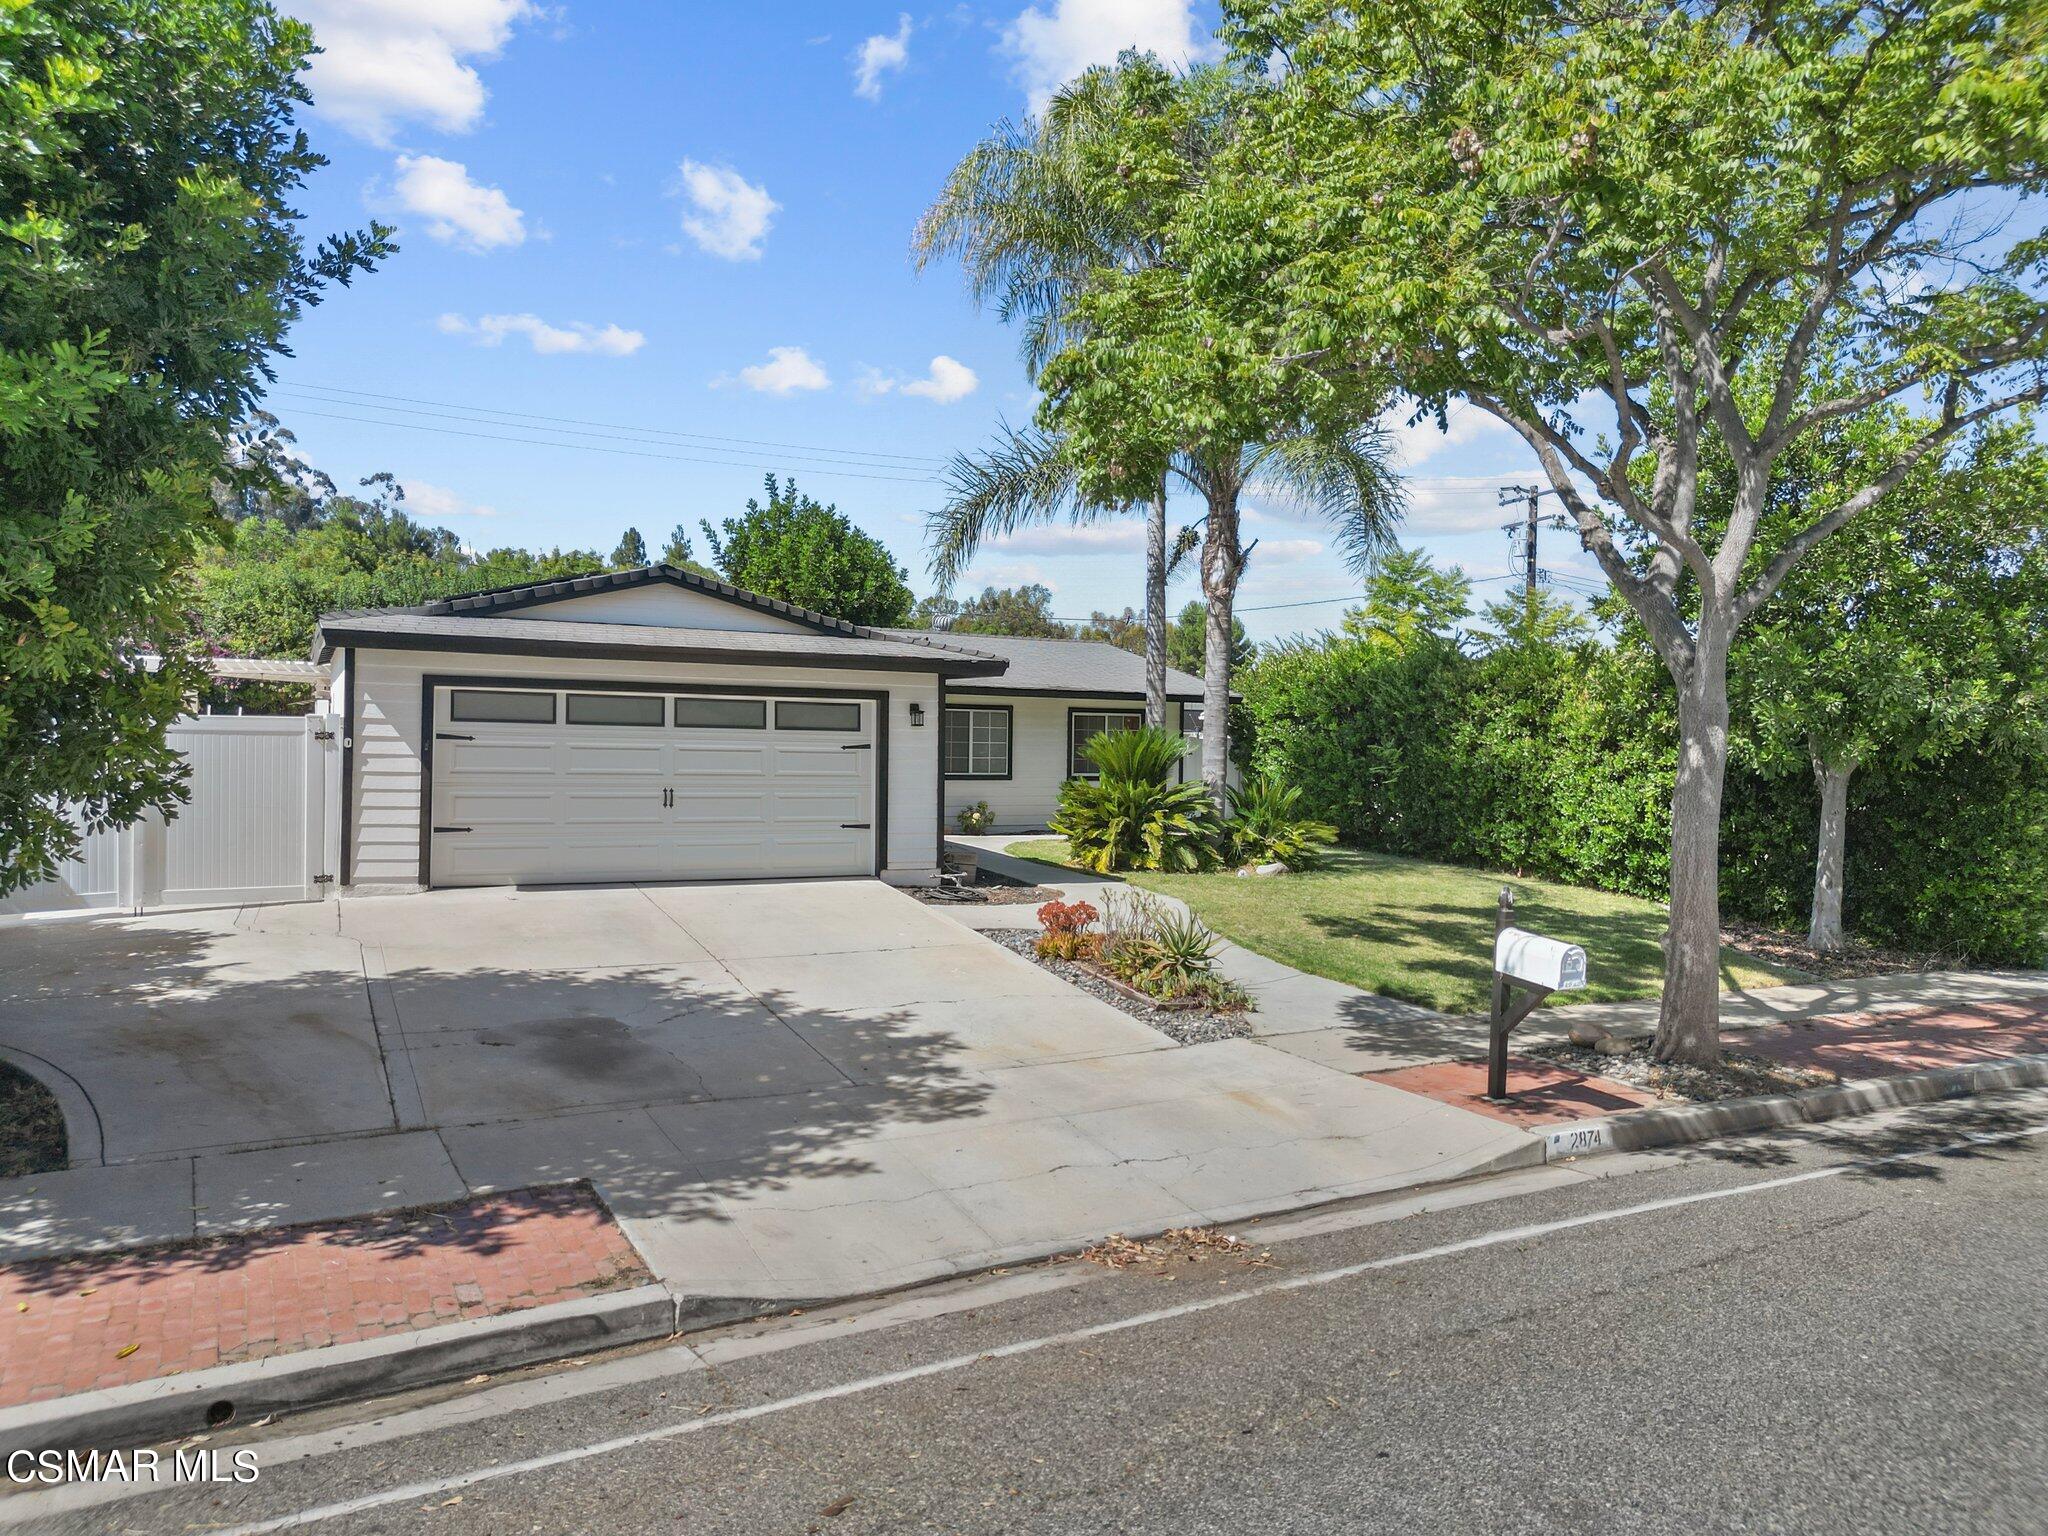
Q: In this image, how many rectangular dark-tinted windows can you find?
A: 4